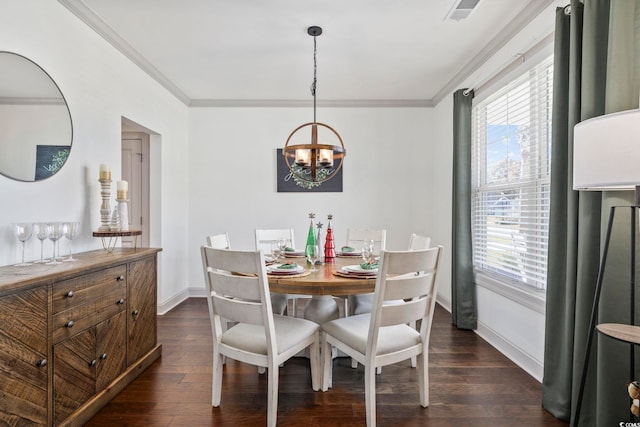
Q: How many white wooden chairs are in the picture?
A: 6